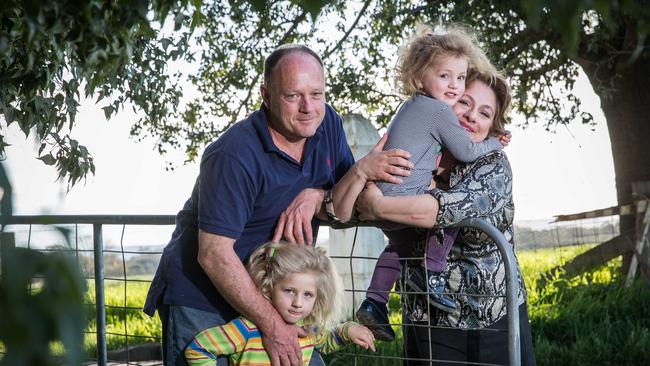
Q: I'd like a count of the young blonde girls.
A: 2